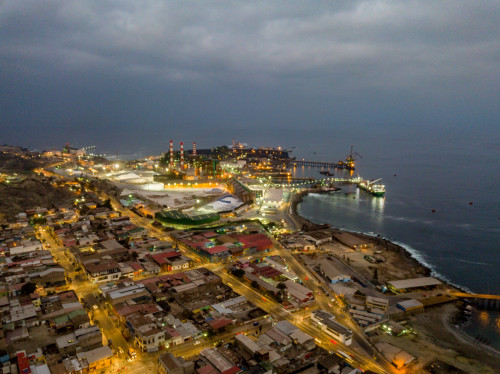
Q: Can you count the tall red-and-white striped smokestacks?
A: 3